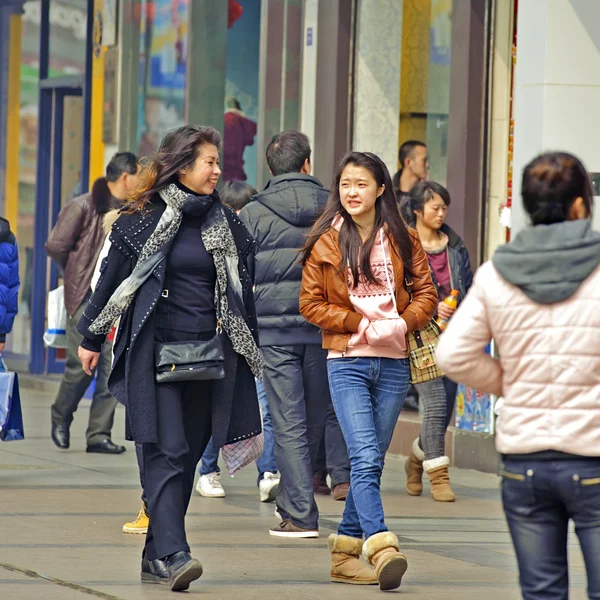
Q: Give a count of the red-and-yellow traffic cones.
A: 0